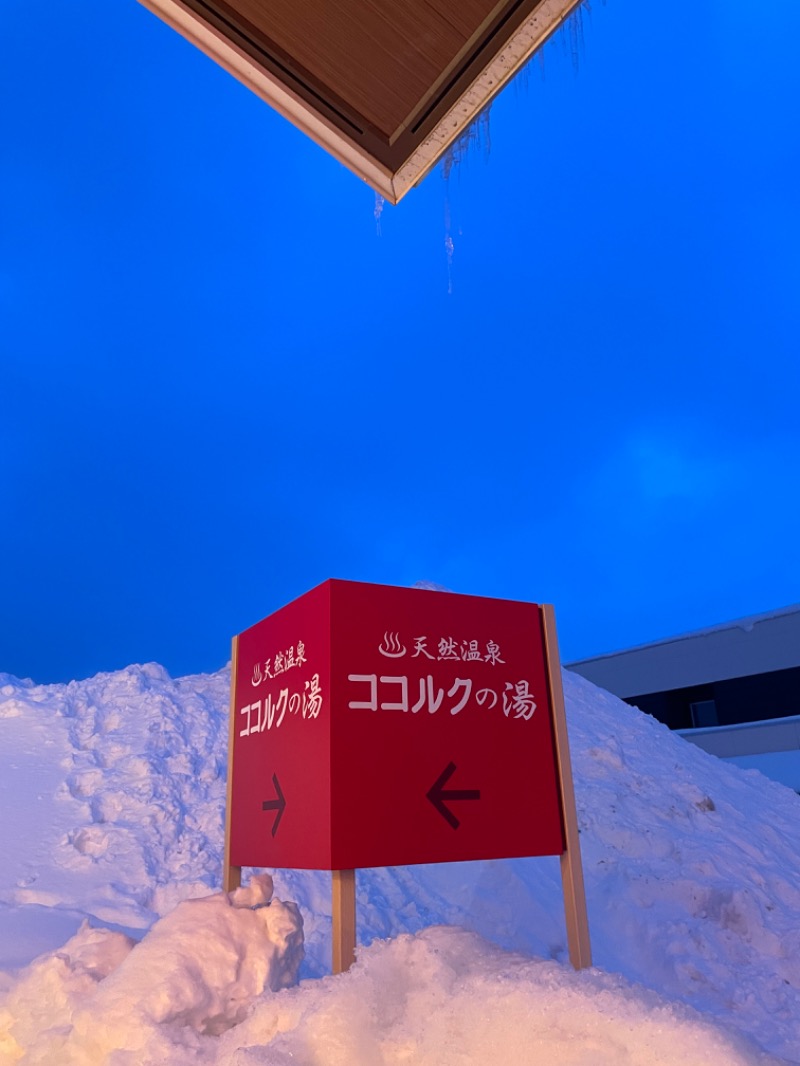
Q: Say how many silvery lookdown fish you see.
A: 0